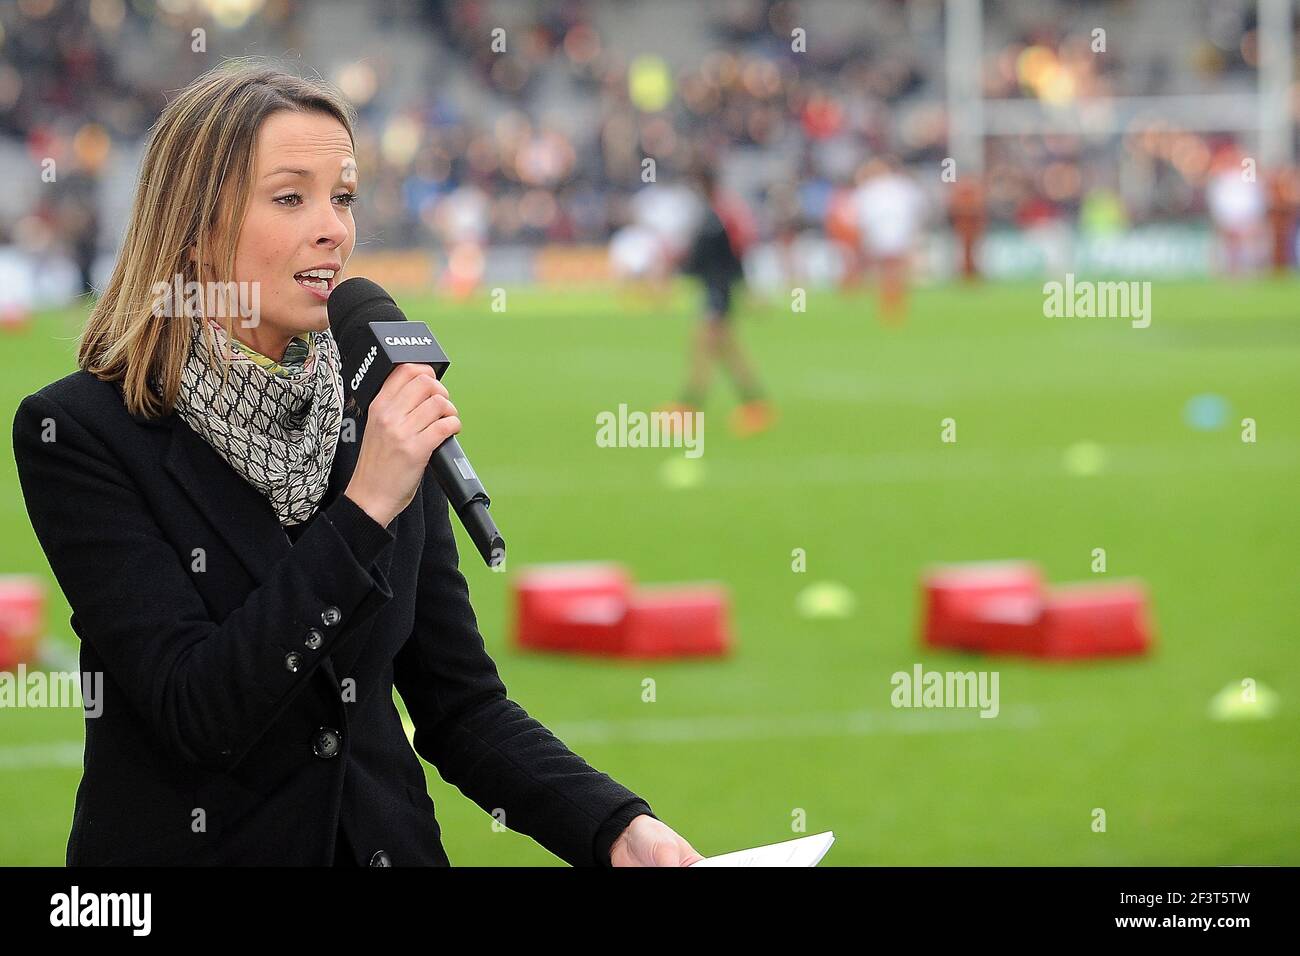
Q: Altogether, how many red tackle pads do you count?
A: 5